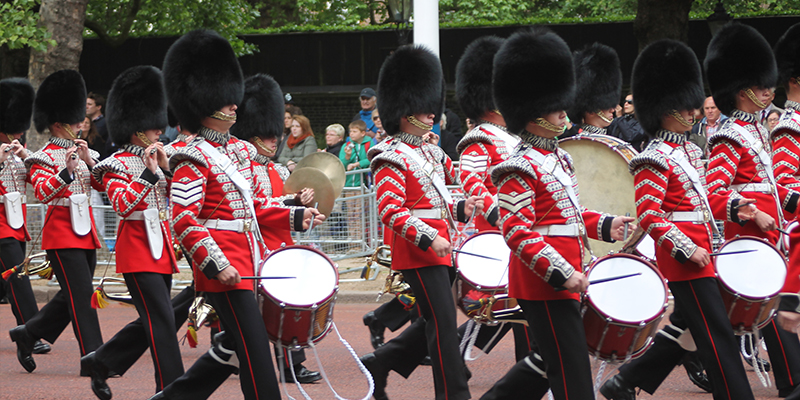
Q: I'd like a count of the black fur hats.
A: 12